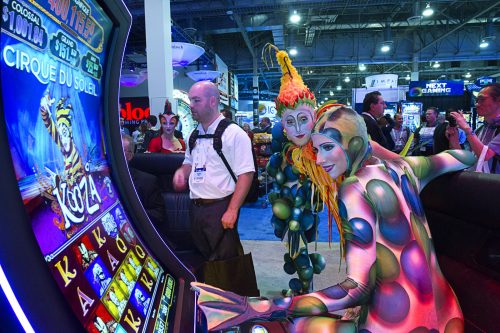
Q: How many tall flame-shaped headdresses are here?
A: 1